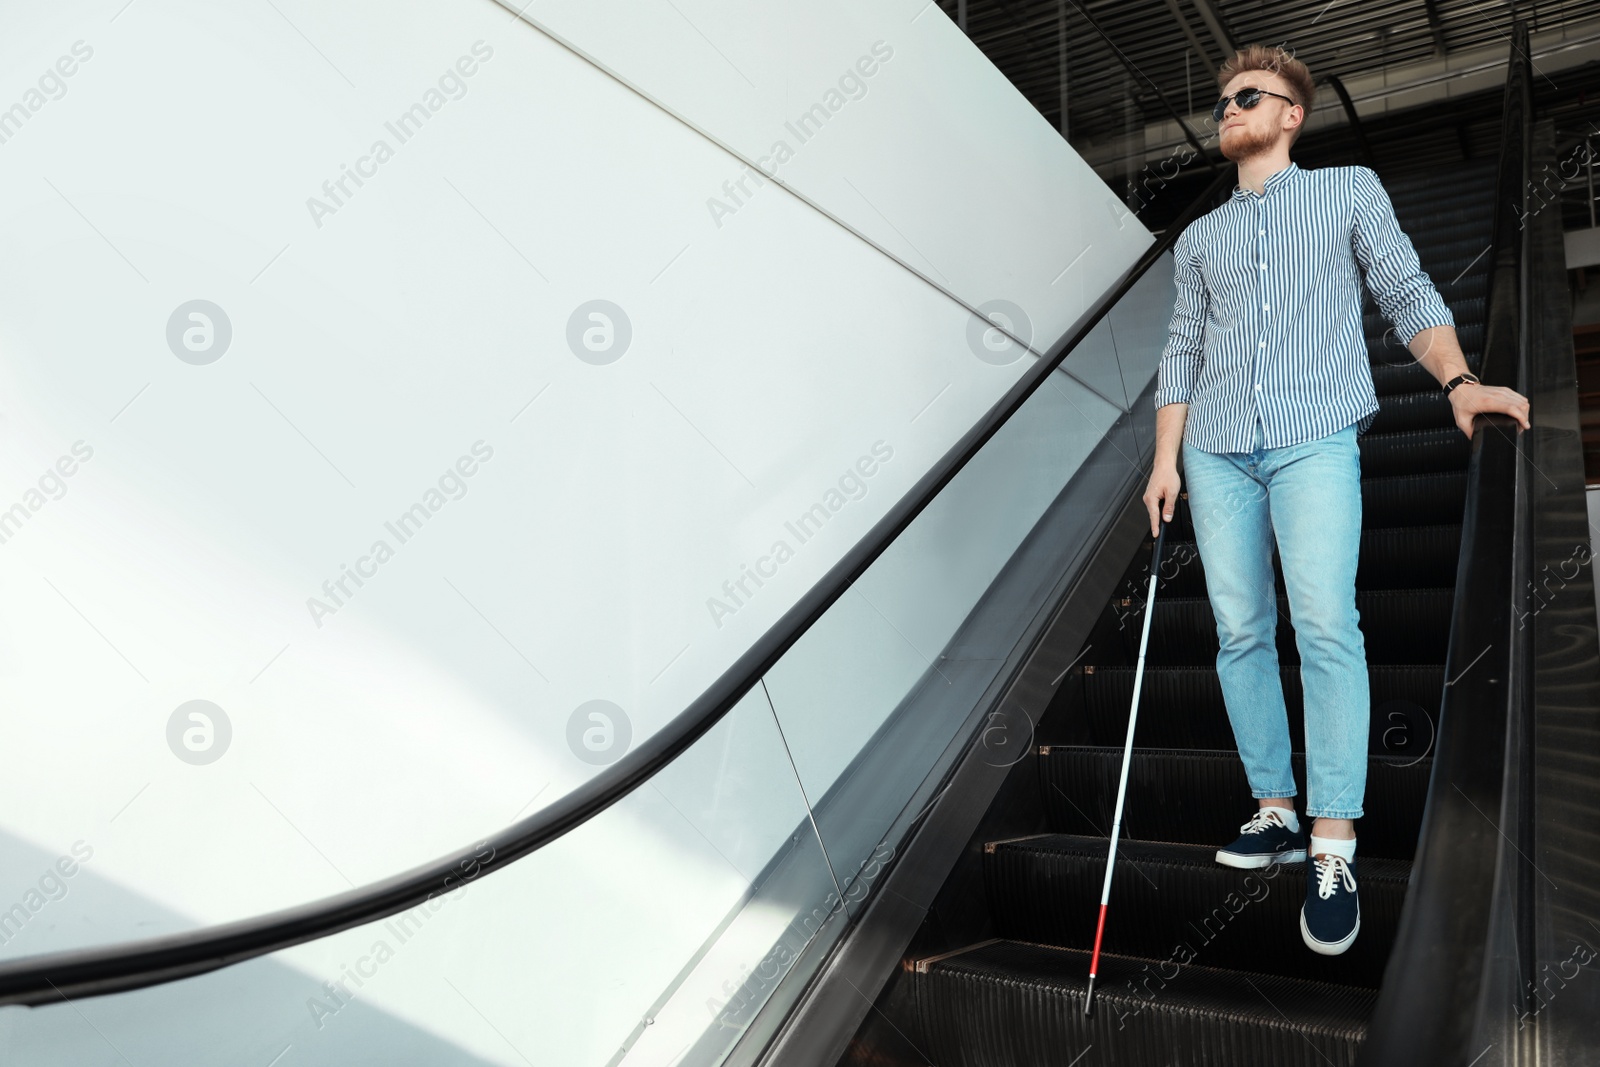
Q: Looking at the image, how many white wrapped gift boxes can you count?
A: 0